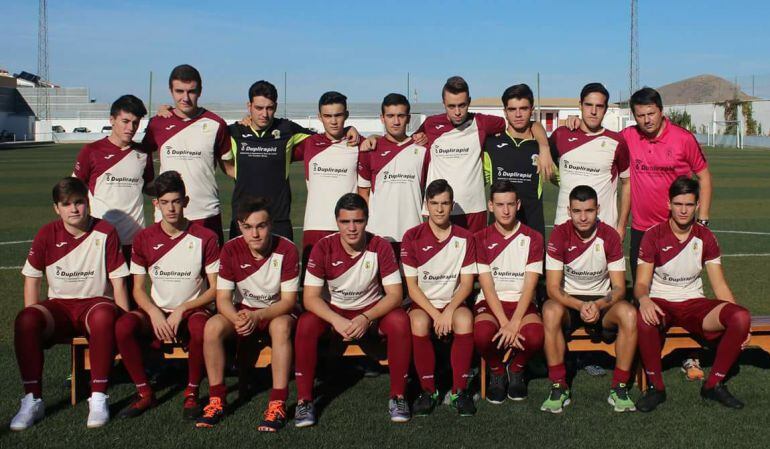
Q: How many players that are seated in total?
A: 8